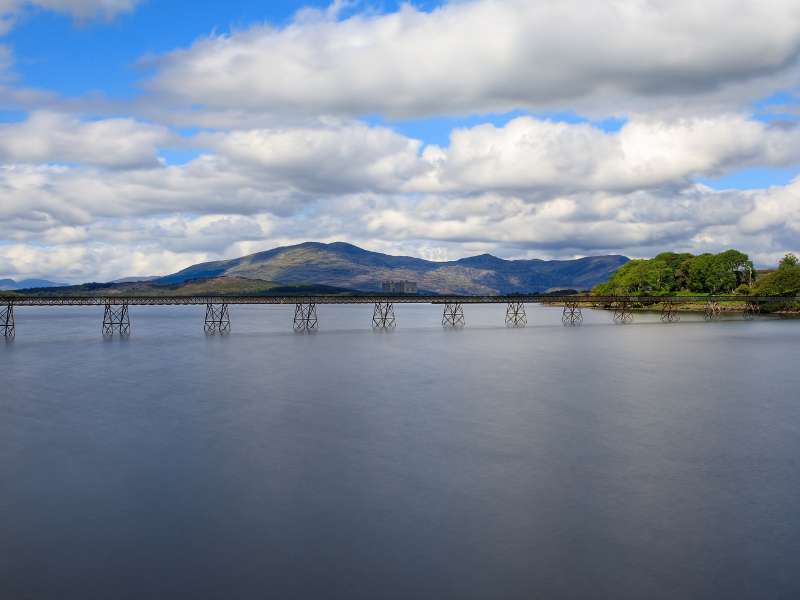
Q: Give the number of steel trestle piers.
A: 12